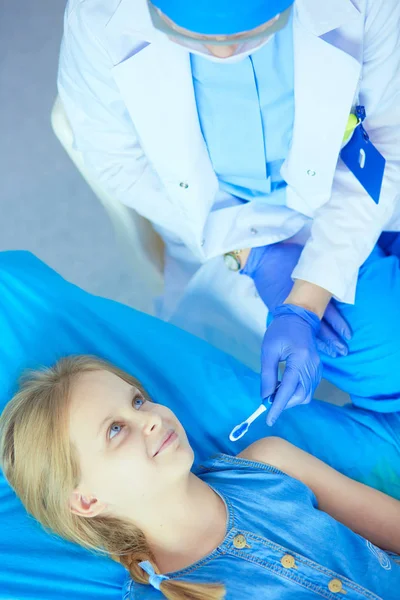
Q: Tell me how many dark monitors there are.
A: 0